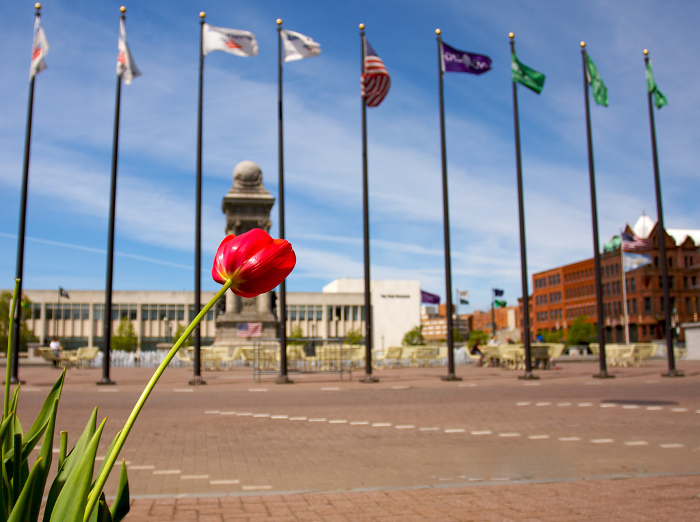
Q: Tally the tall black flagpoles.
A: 9